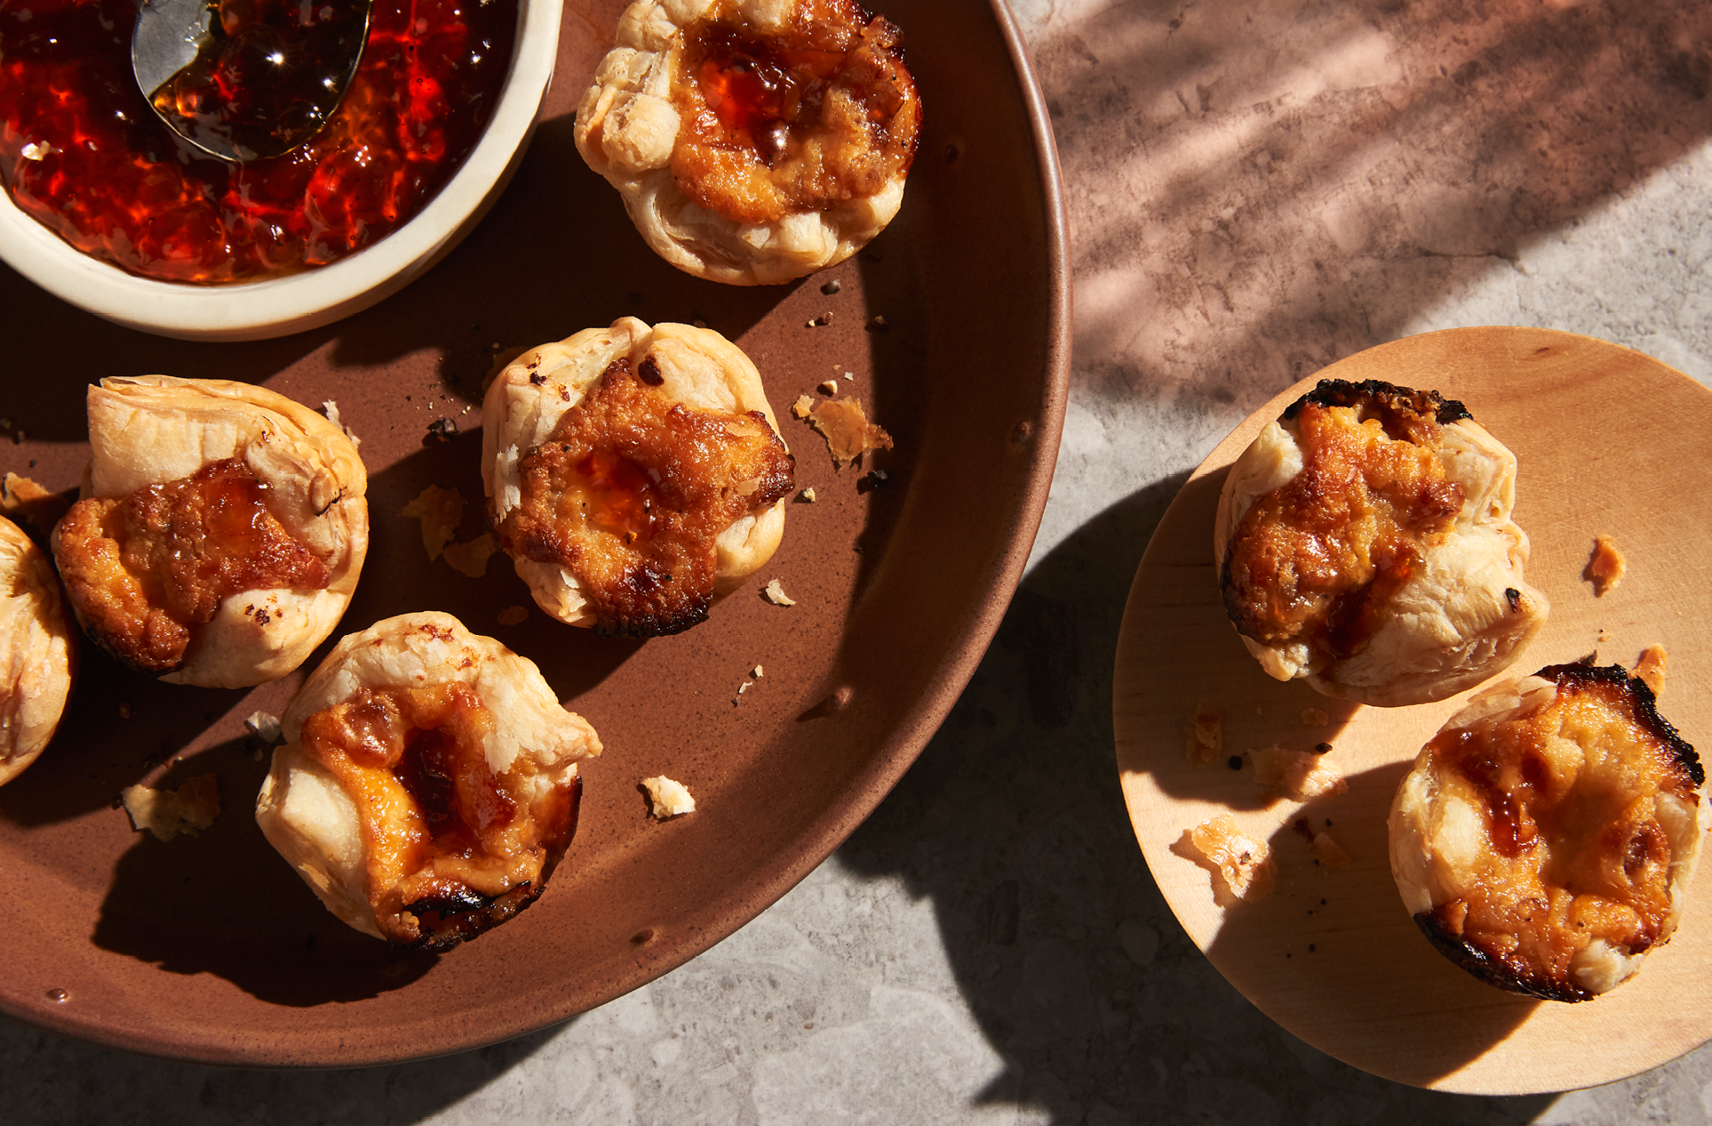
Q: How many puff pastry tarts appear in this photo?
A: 7